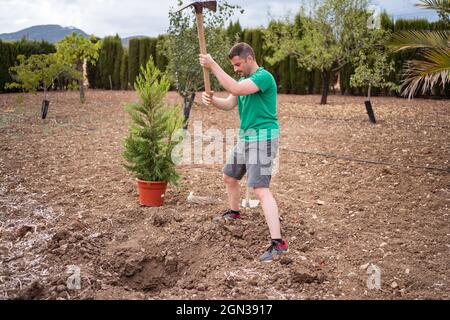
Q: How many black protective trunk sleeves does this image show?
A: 2